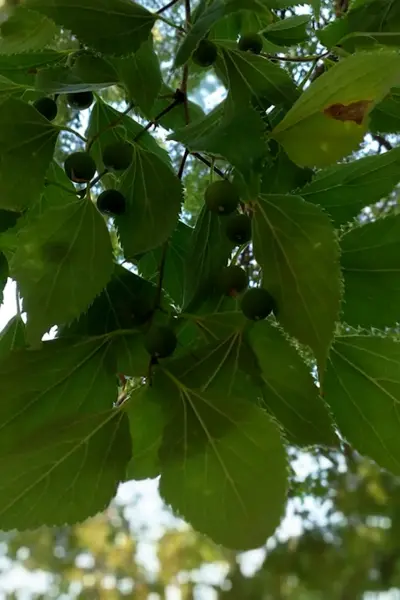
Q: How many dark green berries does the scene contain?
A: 12